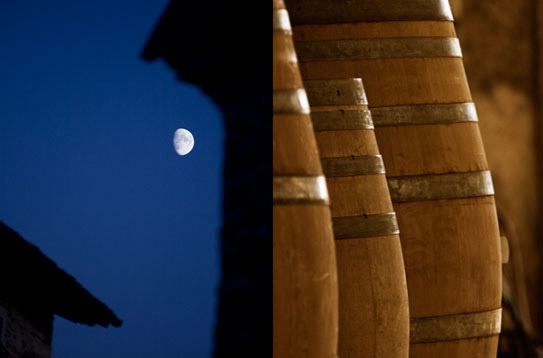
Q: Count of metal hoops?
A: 12